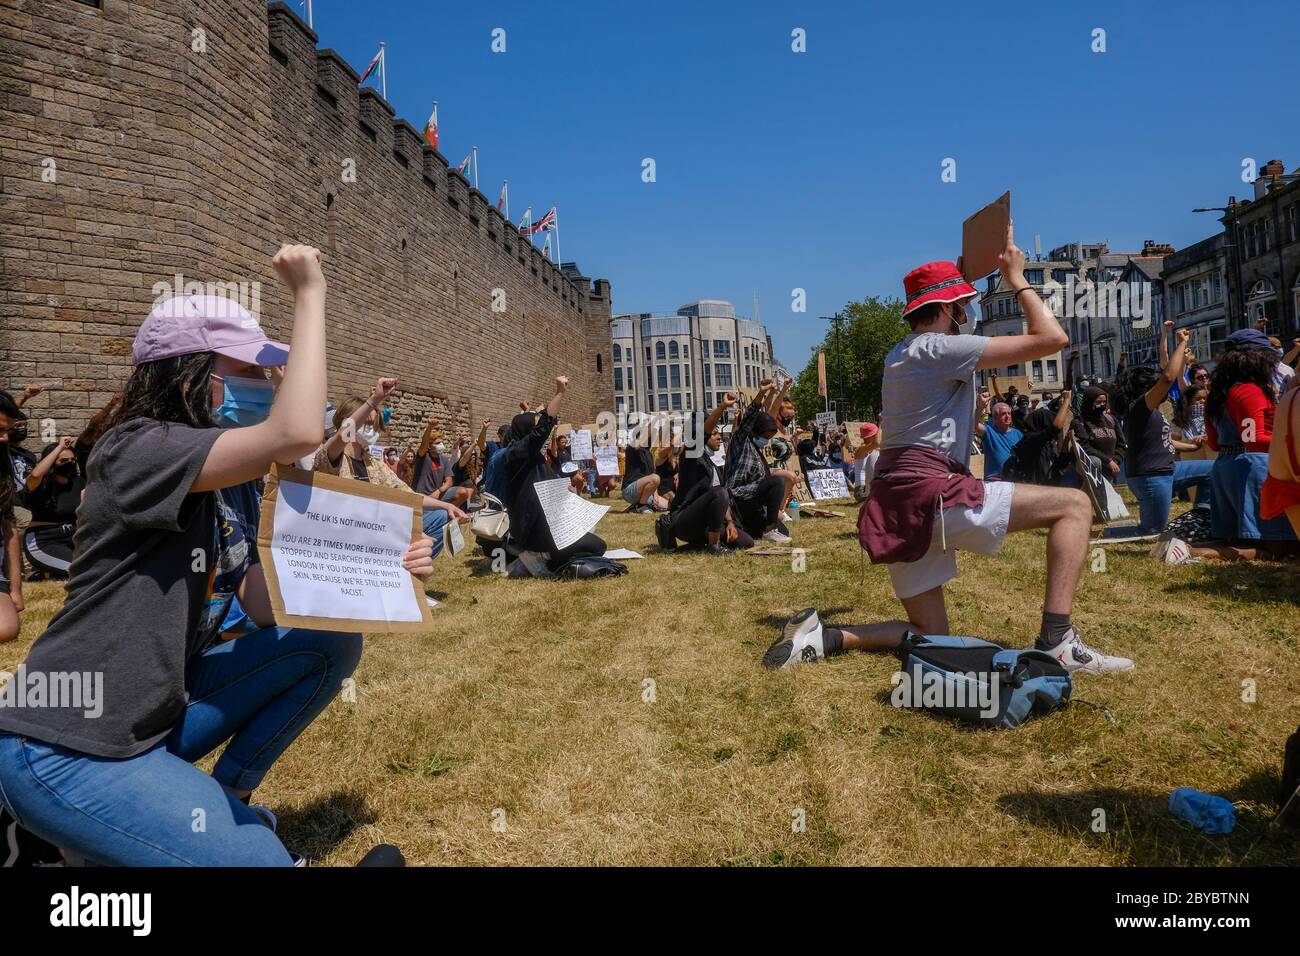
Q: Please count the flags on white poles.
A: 7